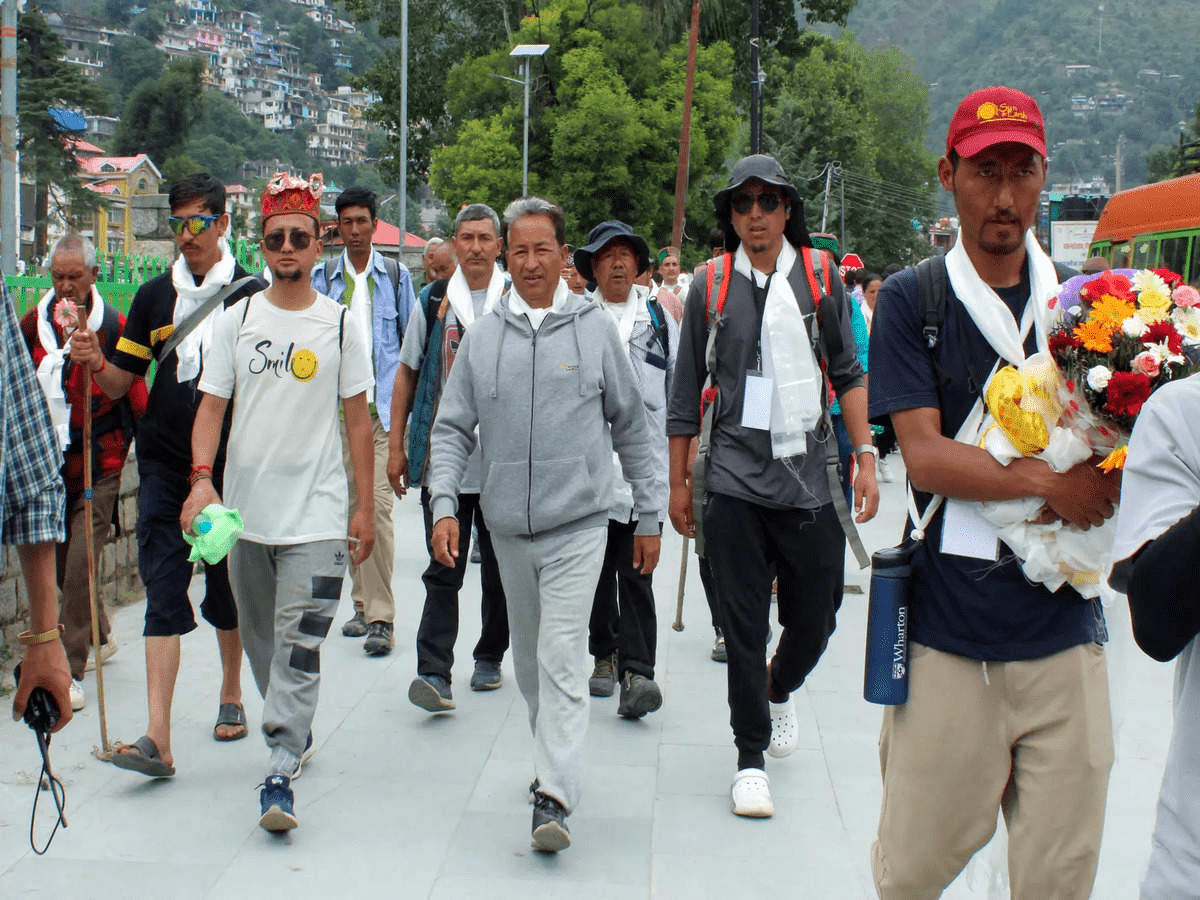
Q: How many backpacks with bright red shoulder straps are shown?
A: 1